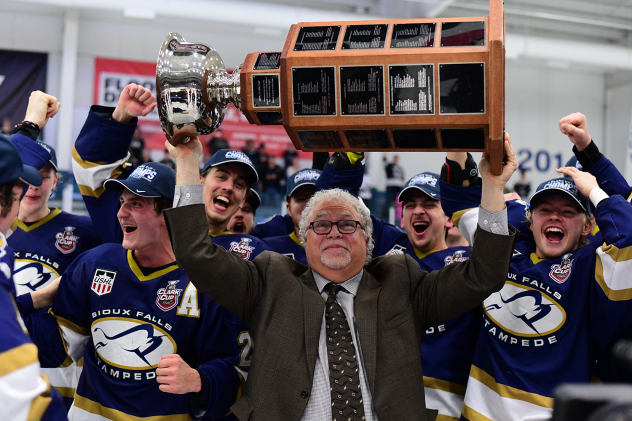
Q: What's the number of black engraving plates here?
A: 15